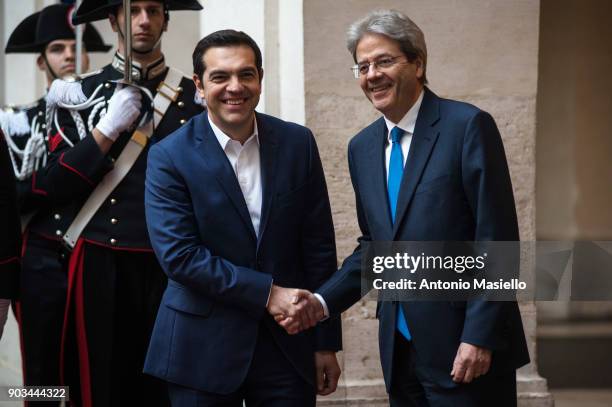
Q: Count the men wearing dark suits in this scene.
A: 2